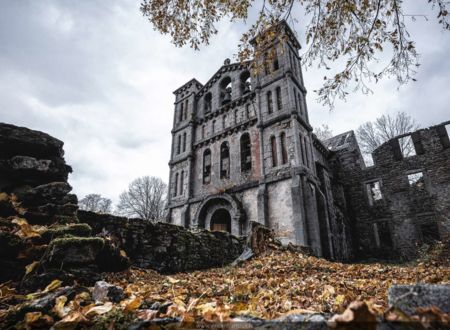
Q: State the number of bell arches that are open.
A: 3